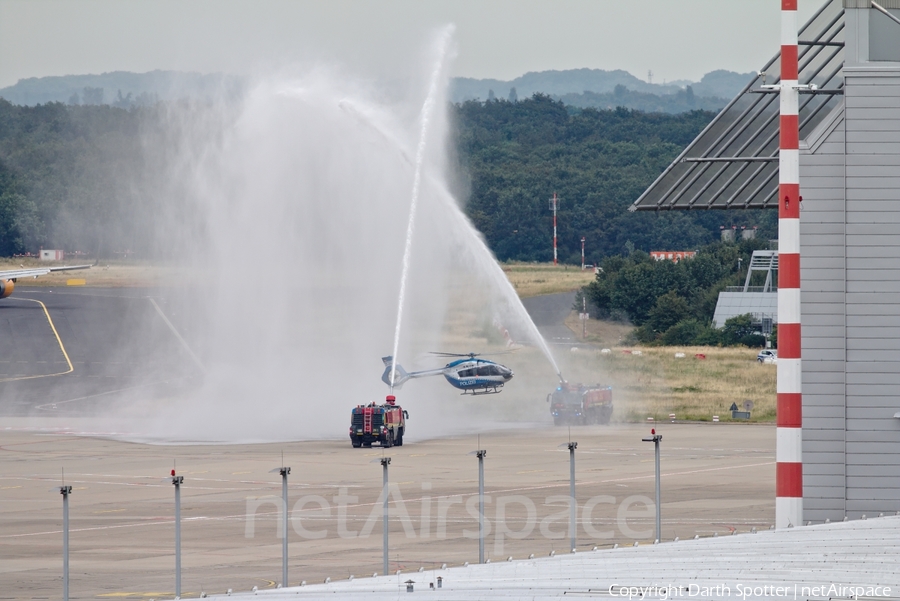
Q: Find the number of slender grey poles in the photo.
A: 7